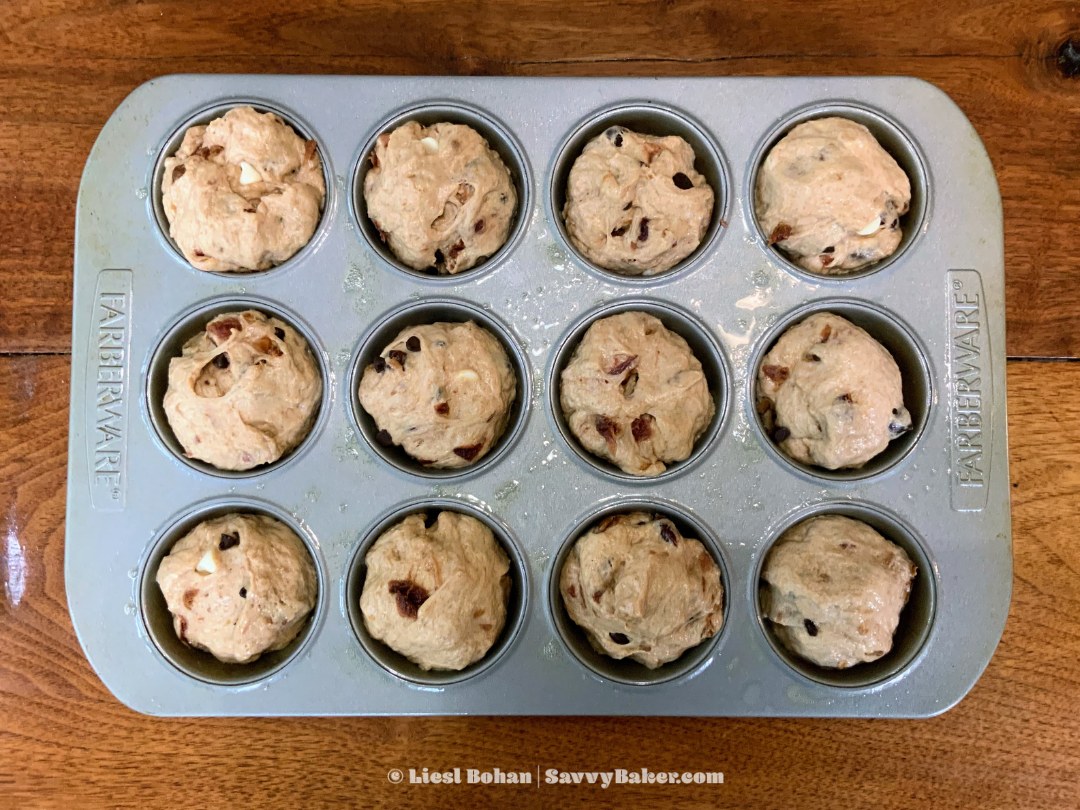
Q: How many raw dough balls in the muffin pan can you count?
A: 12